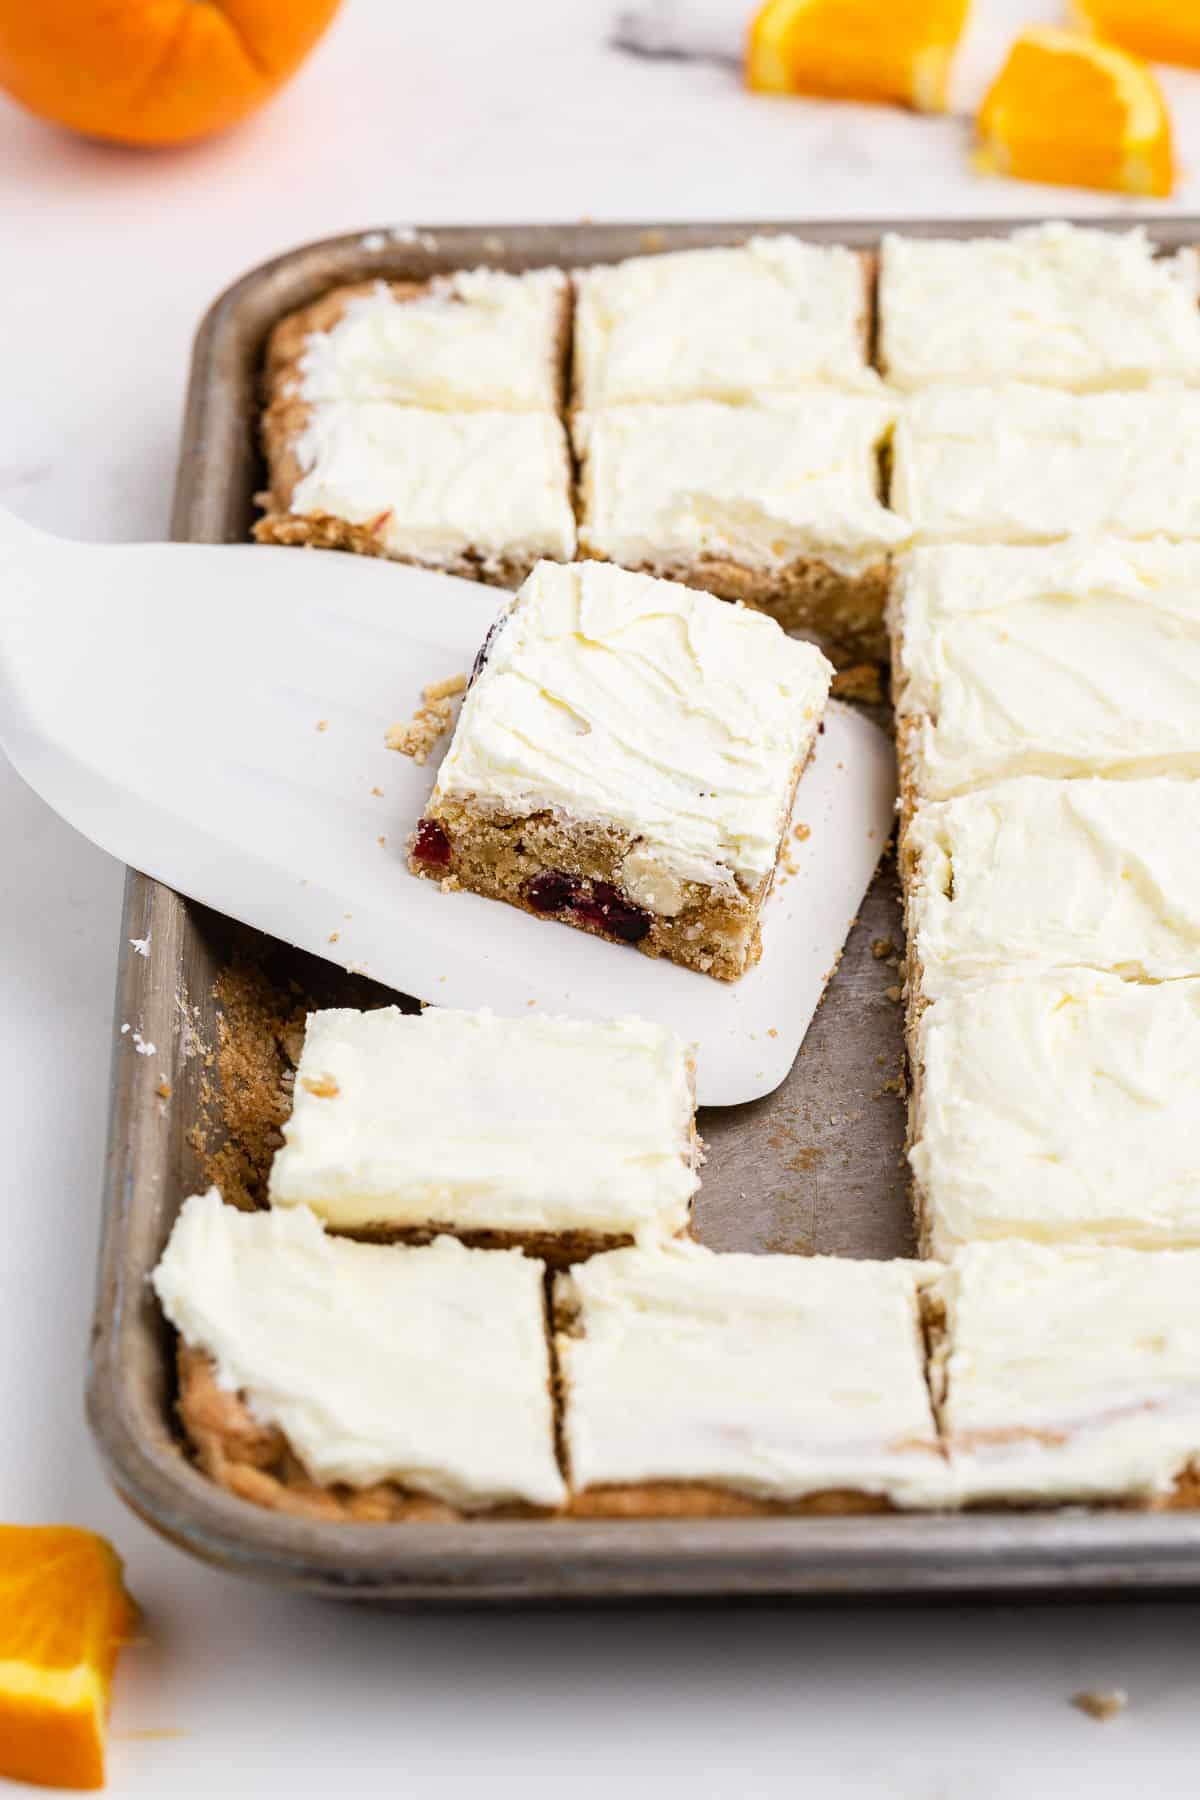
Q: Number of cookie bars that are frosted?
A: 14